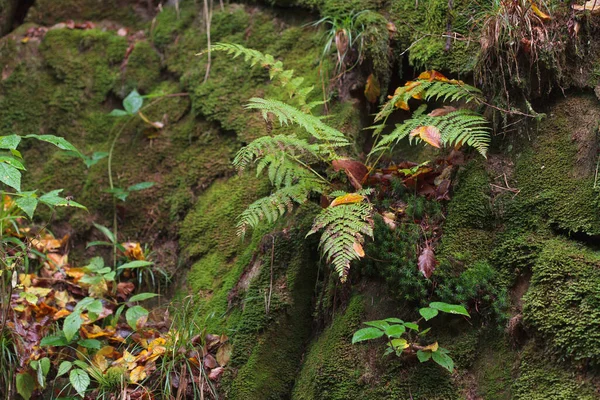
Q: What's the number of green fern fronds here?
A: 7